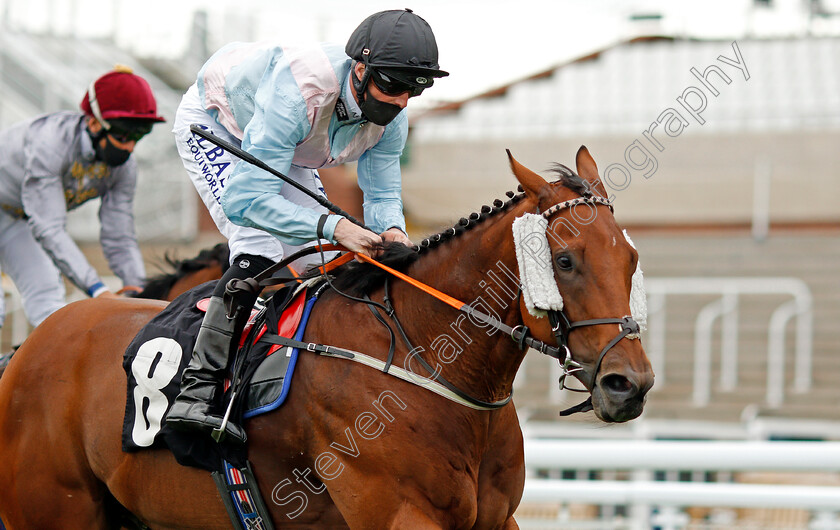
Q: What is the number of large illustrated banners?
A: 0